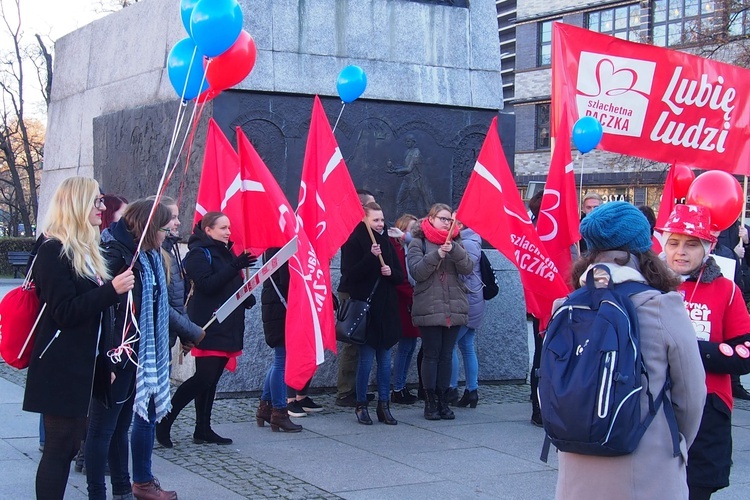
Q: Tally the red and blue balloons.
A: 9